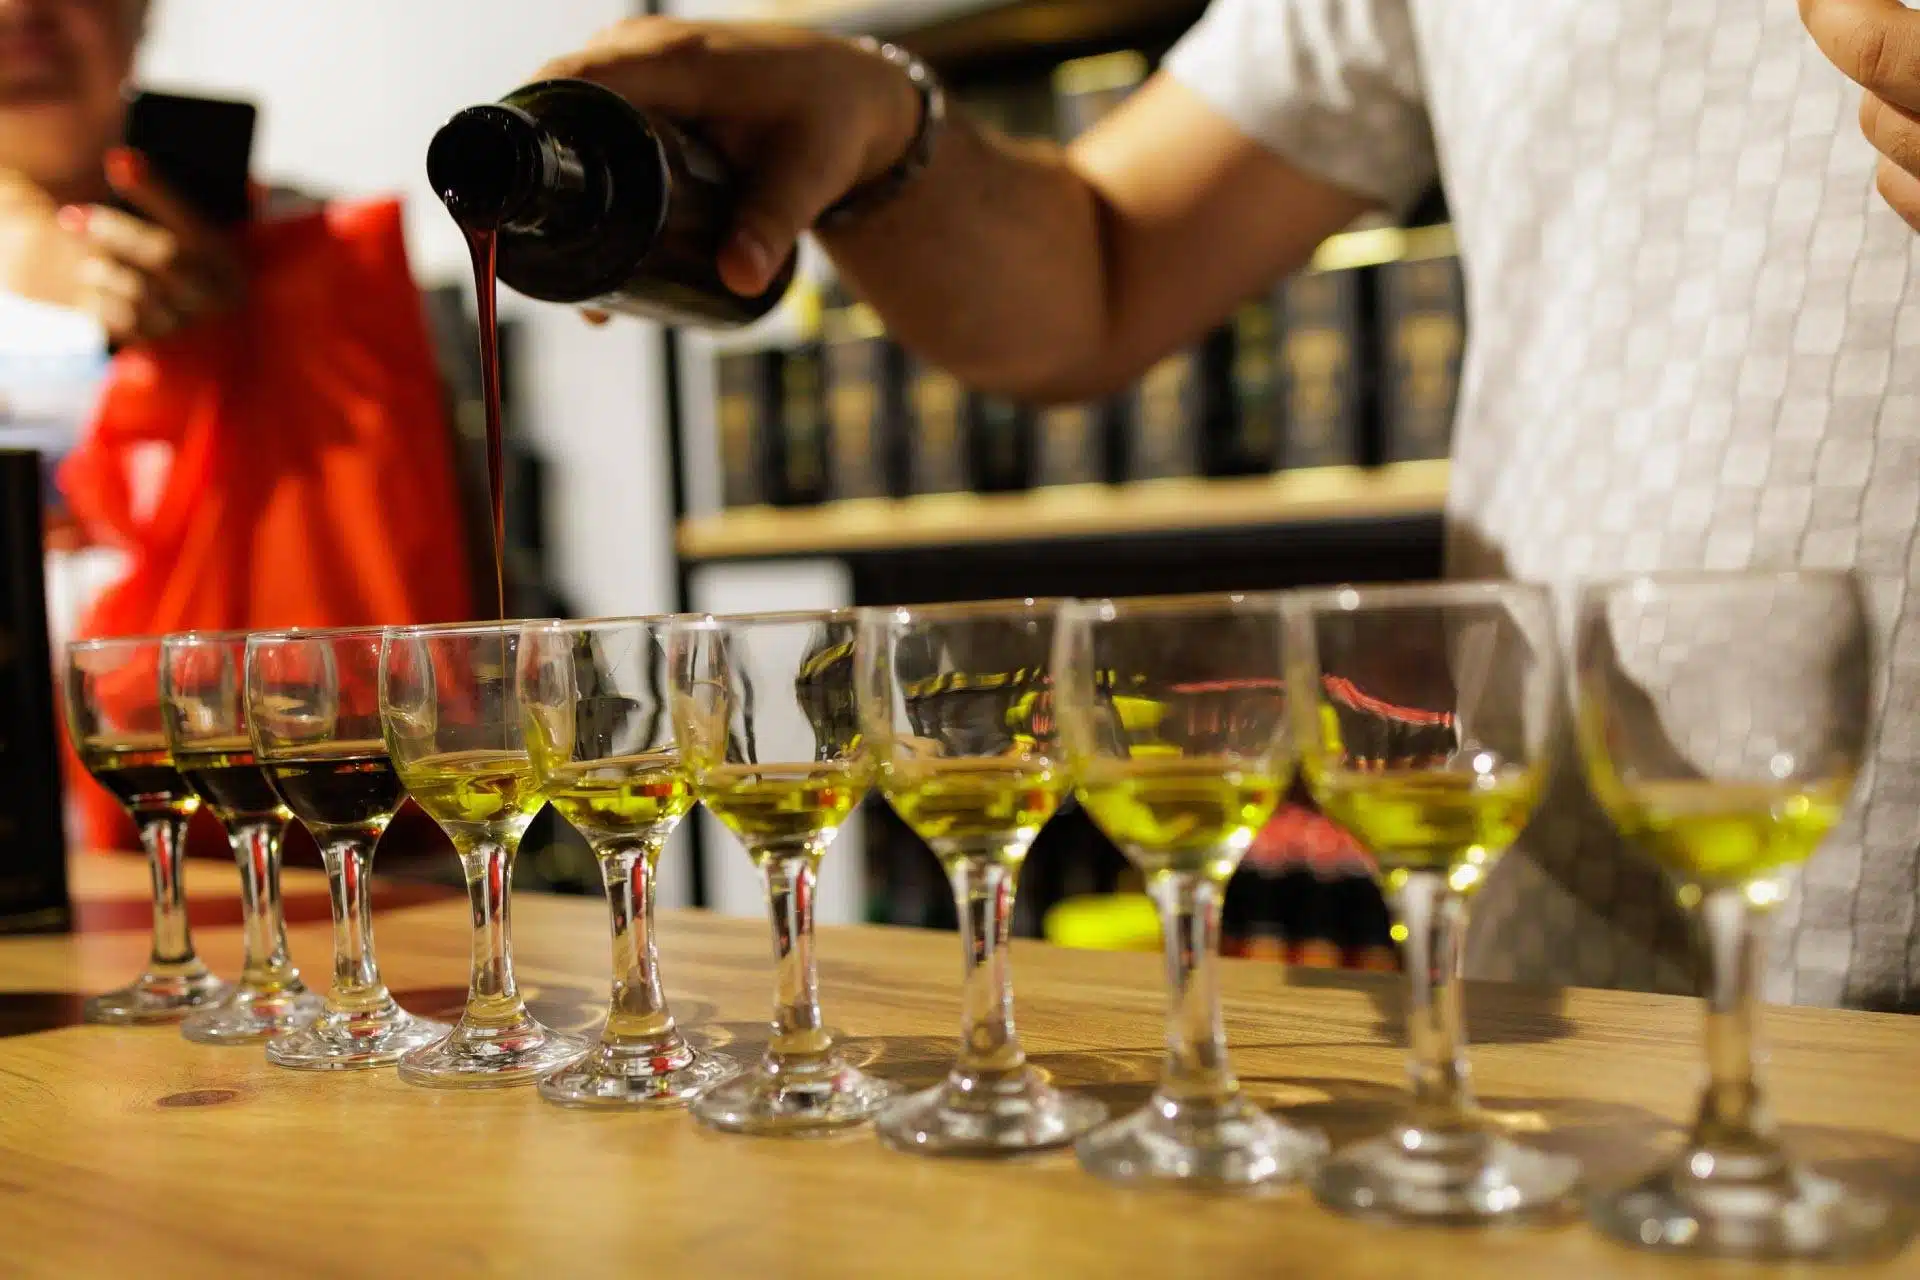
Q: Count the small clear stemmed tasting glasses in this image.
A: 10